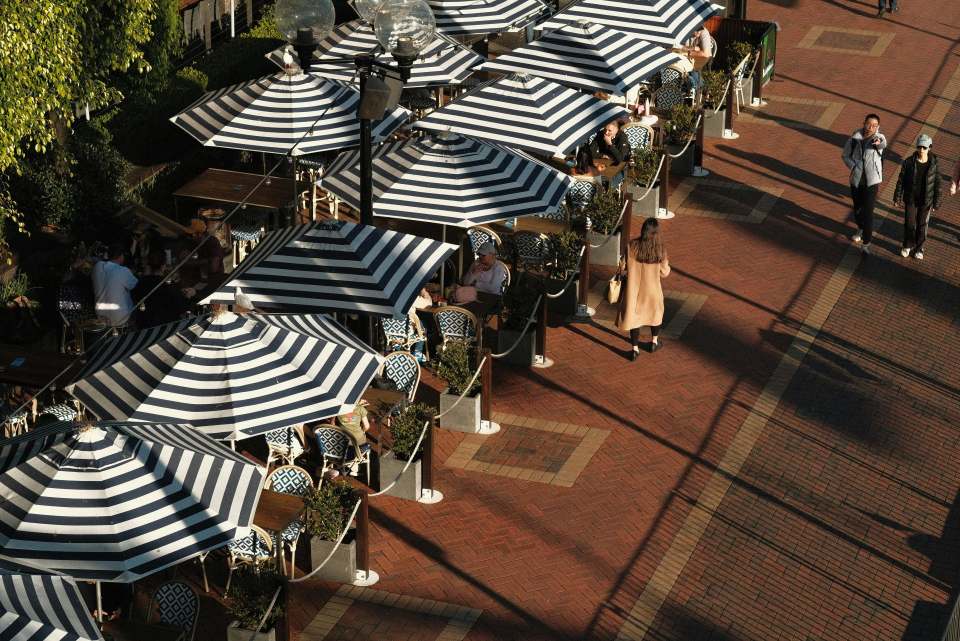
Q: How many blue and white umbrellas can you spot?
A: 11